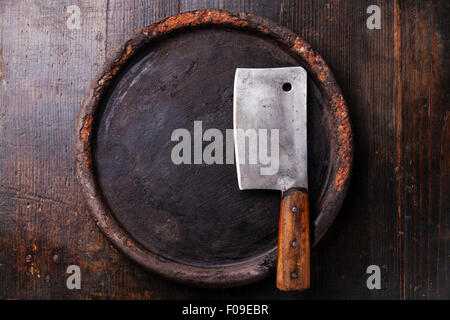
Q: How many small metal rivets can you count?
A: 3